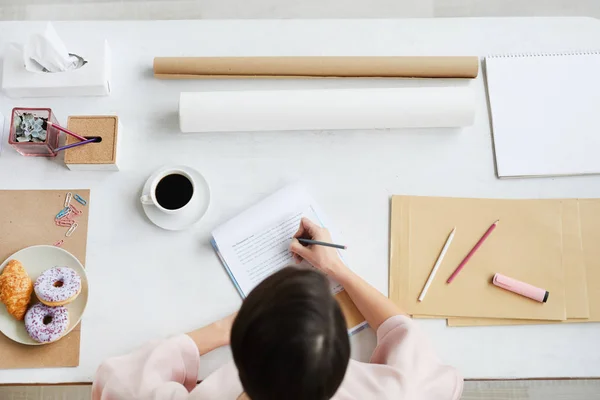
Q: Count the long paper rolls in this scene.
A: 2